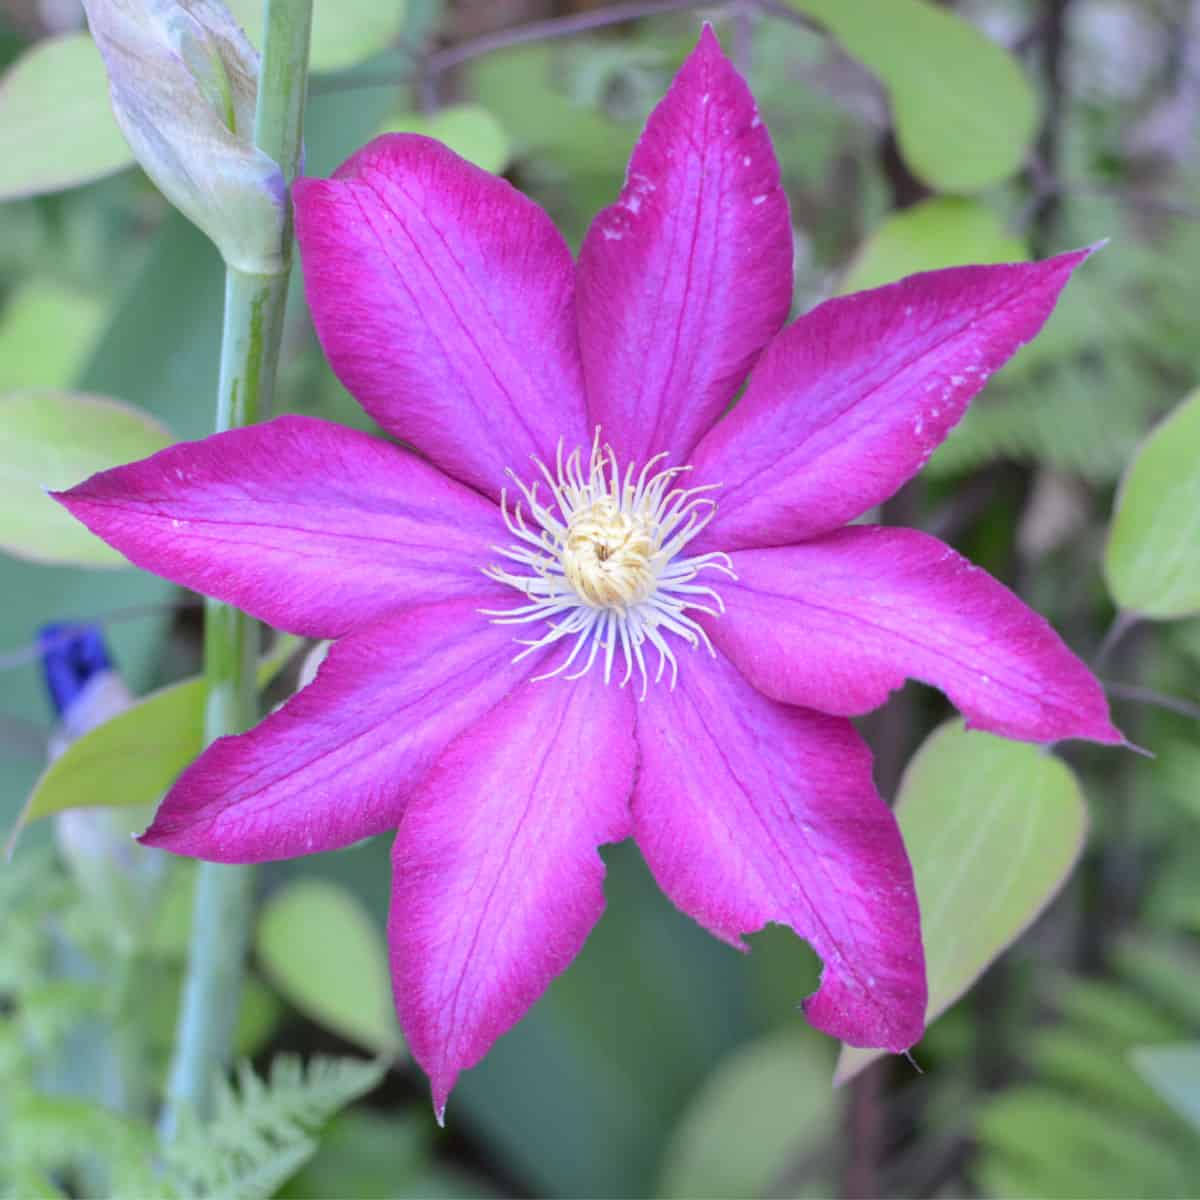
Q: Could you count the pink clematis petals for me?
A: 8